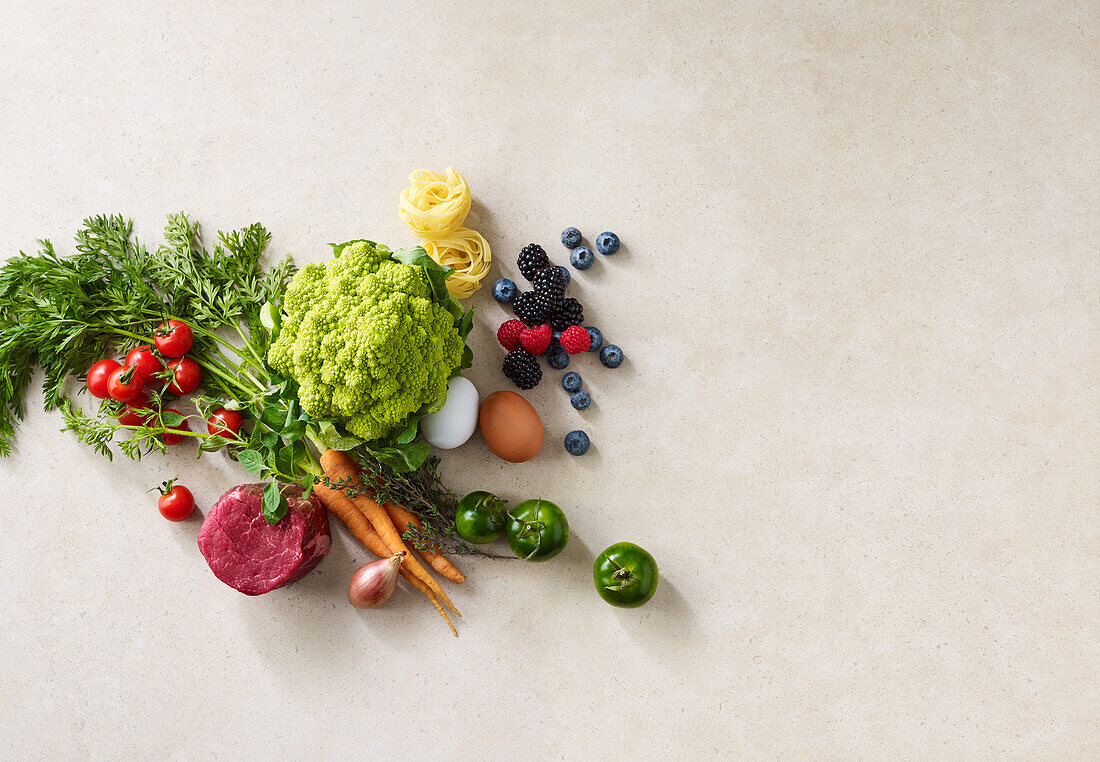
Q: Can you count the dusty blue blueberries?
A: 12